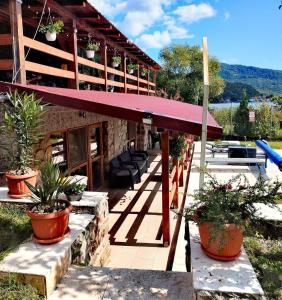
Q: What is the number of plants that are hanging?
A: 5